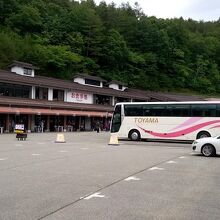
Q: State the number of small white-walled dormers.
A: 3